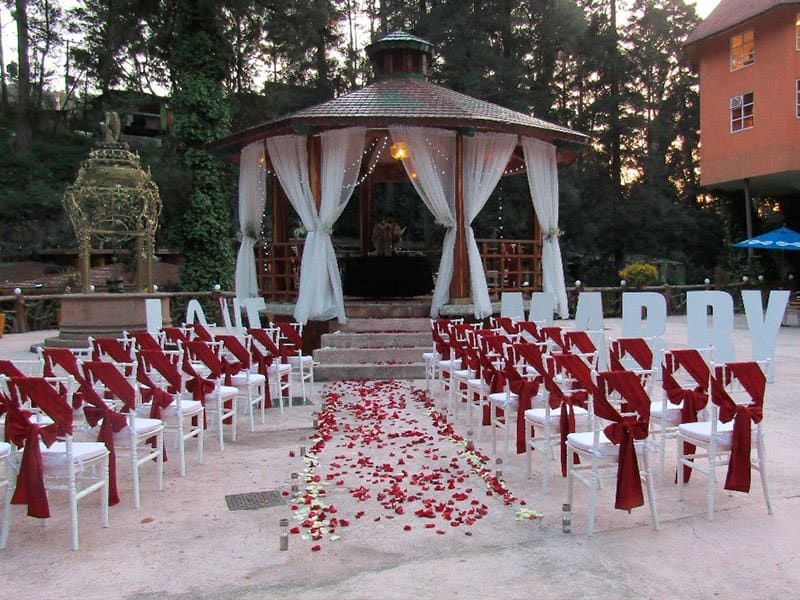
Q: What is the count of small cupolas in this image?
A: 1